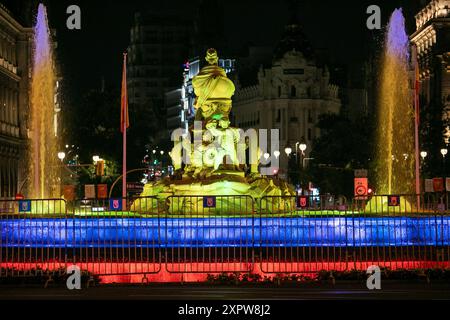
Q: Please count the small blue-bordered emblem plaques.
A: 5